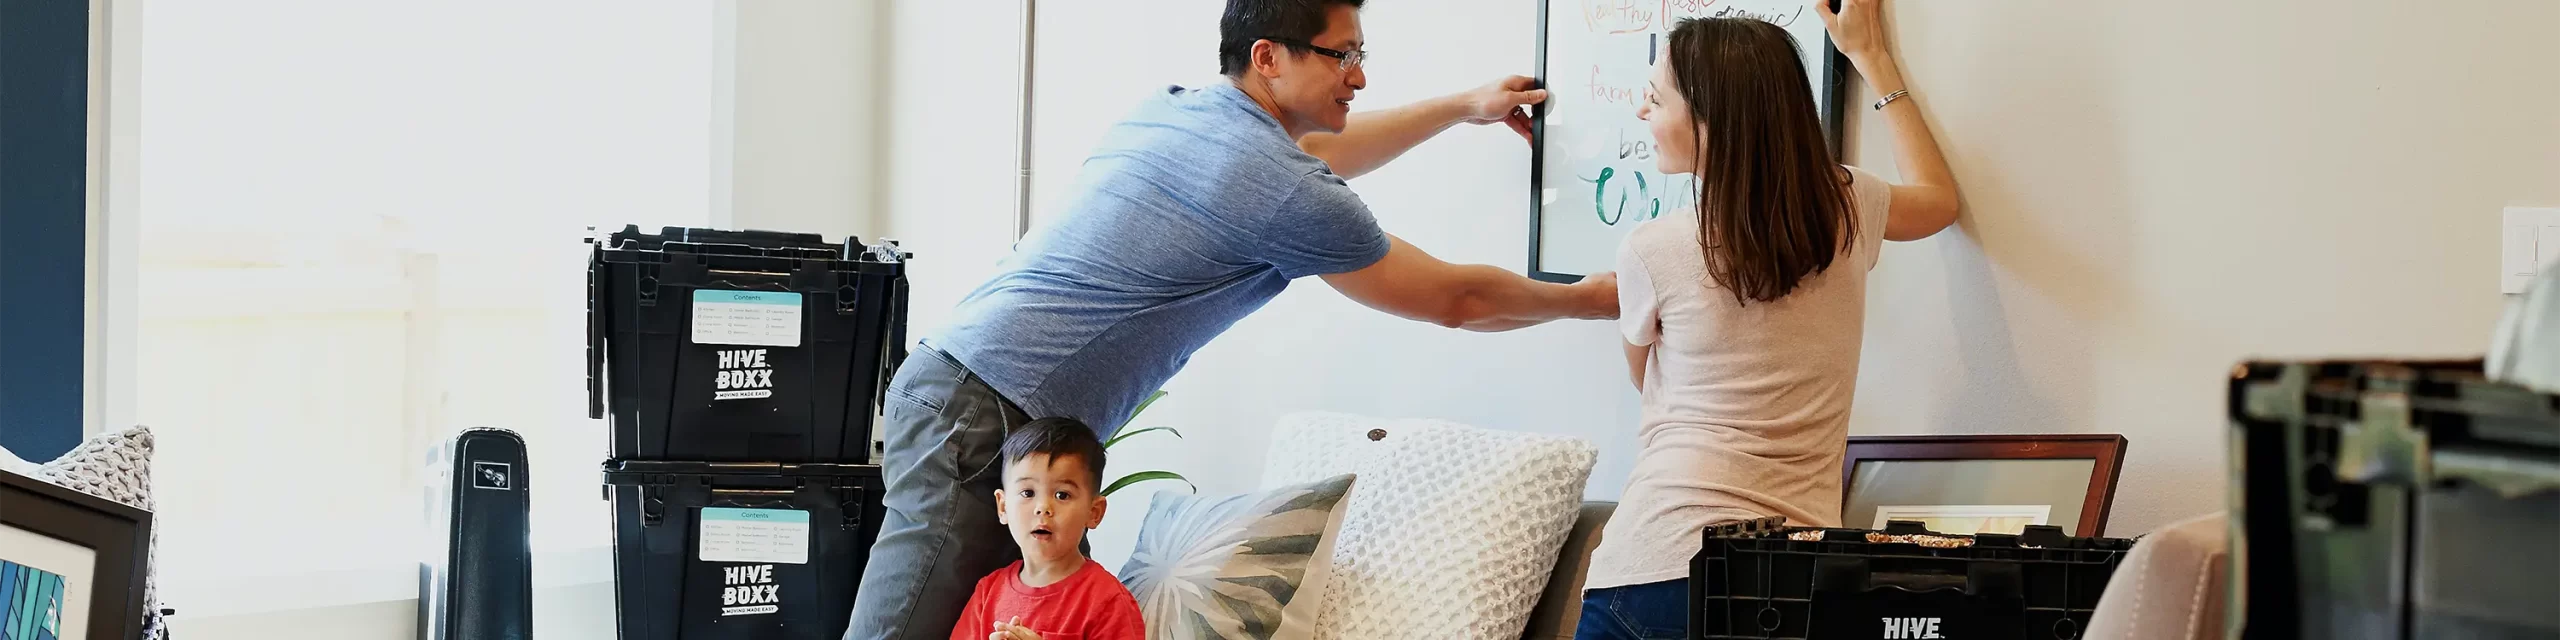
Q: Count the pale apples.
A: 0